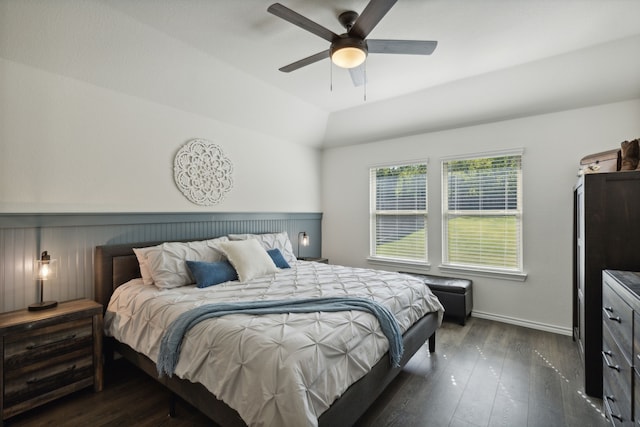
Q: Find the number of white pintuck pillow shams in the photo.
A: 2